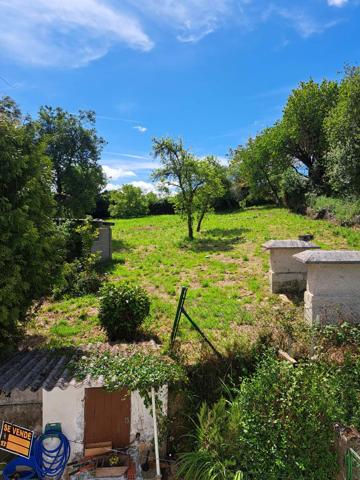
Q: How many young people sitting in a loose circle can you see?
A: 0